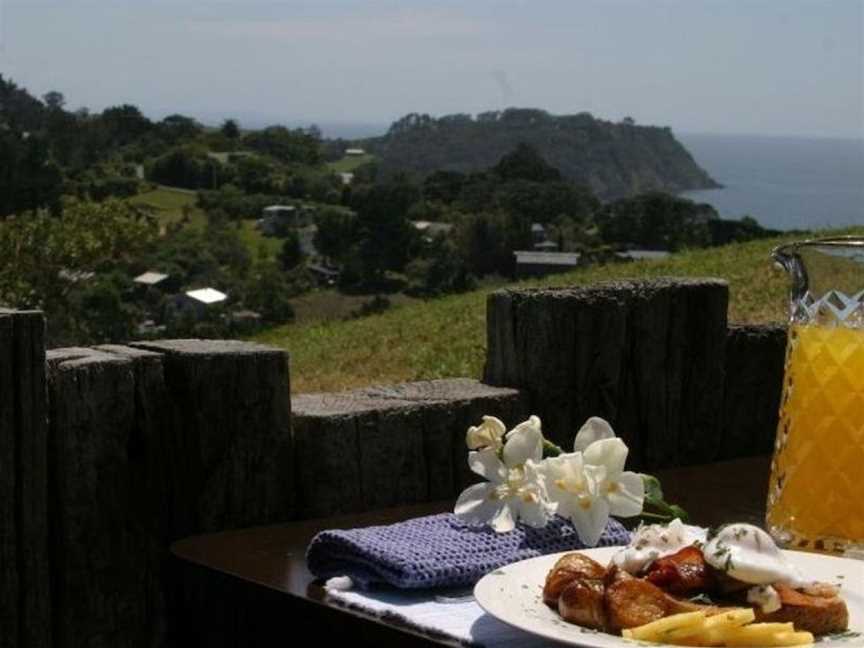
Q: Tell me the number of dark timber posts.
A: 6